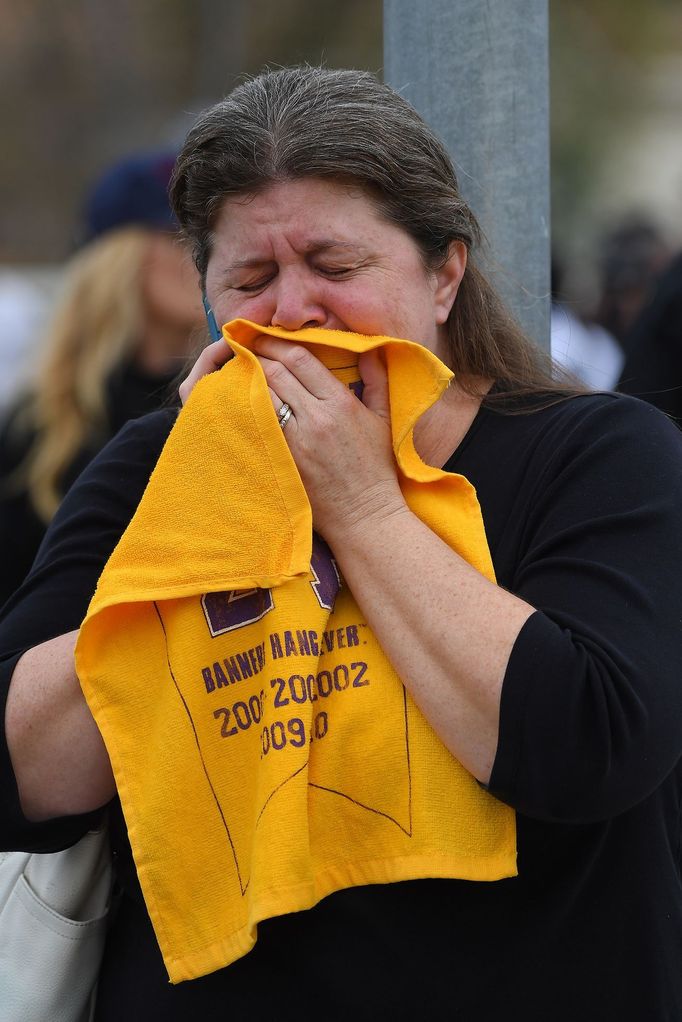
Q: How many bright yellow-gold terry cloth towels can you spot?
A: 1